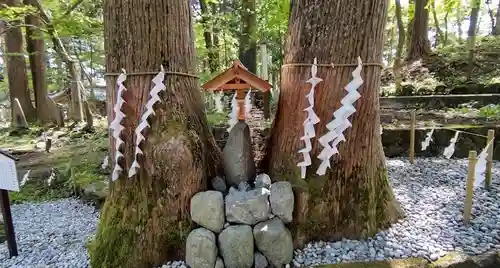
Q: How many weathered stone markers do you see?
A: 1